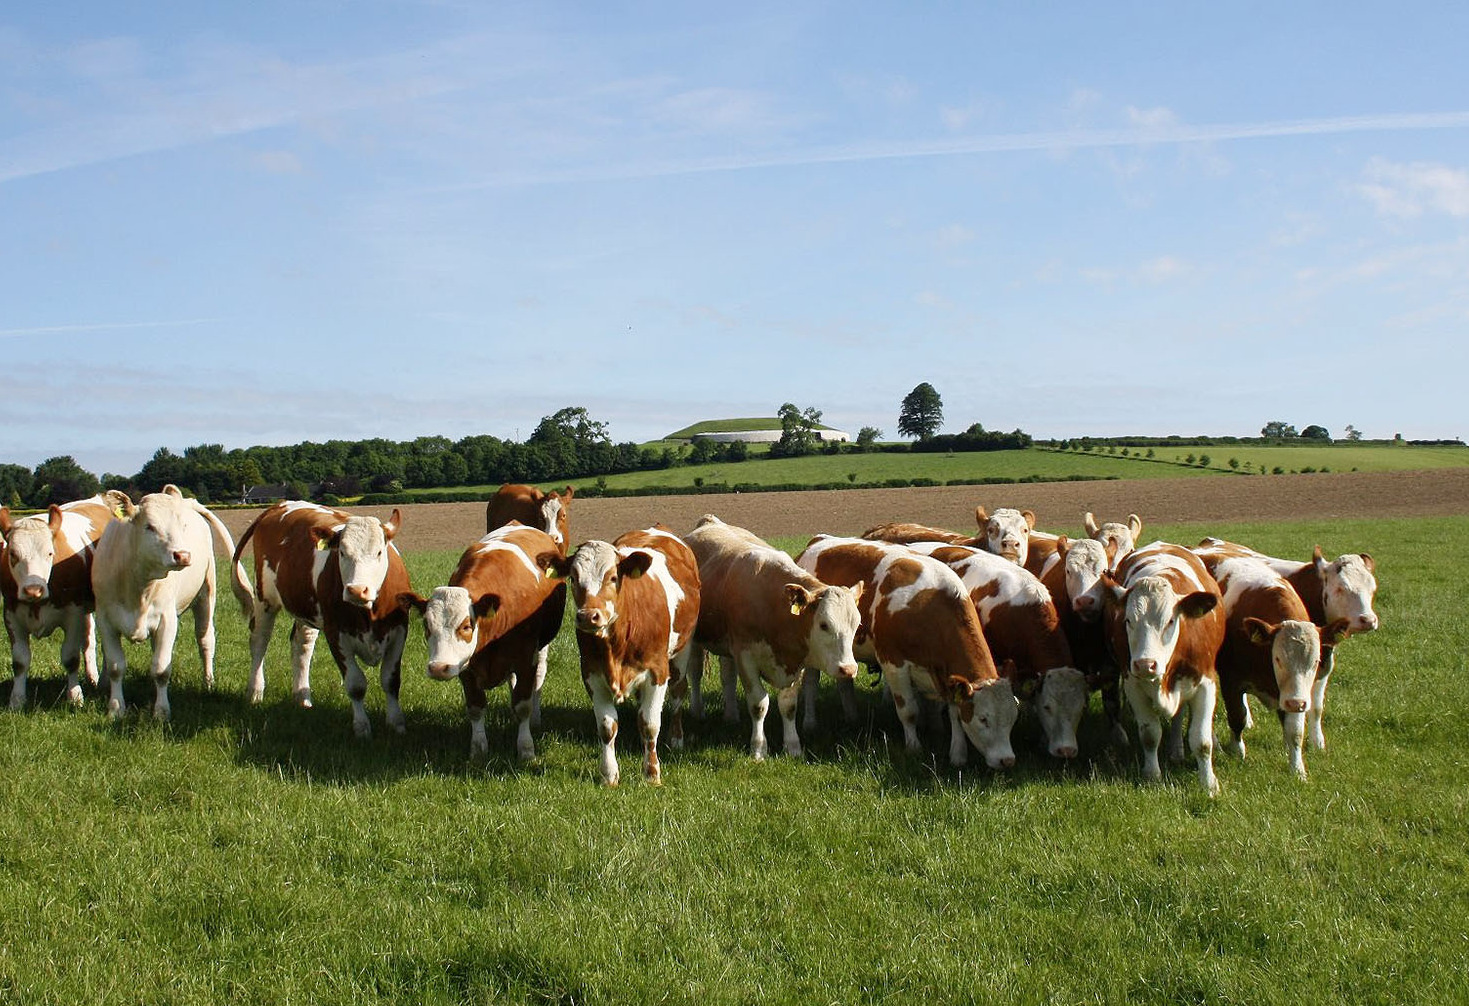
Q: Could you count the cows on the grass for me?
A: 15